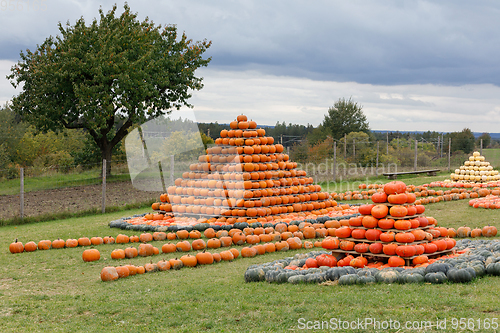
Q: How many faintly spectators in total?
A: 0